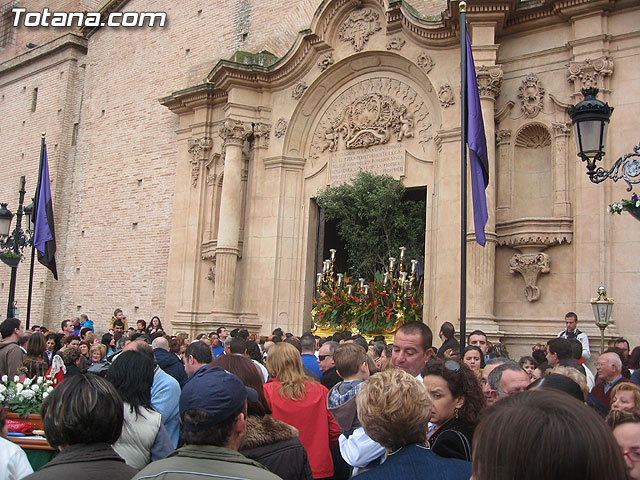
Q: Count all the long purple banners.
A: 2